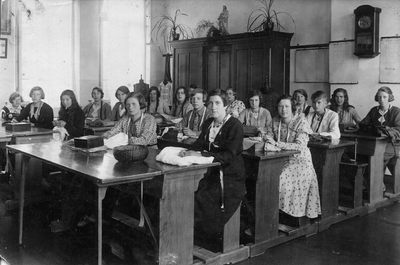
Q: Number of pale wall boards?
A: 3